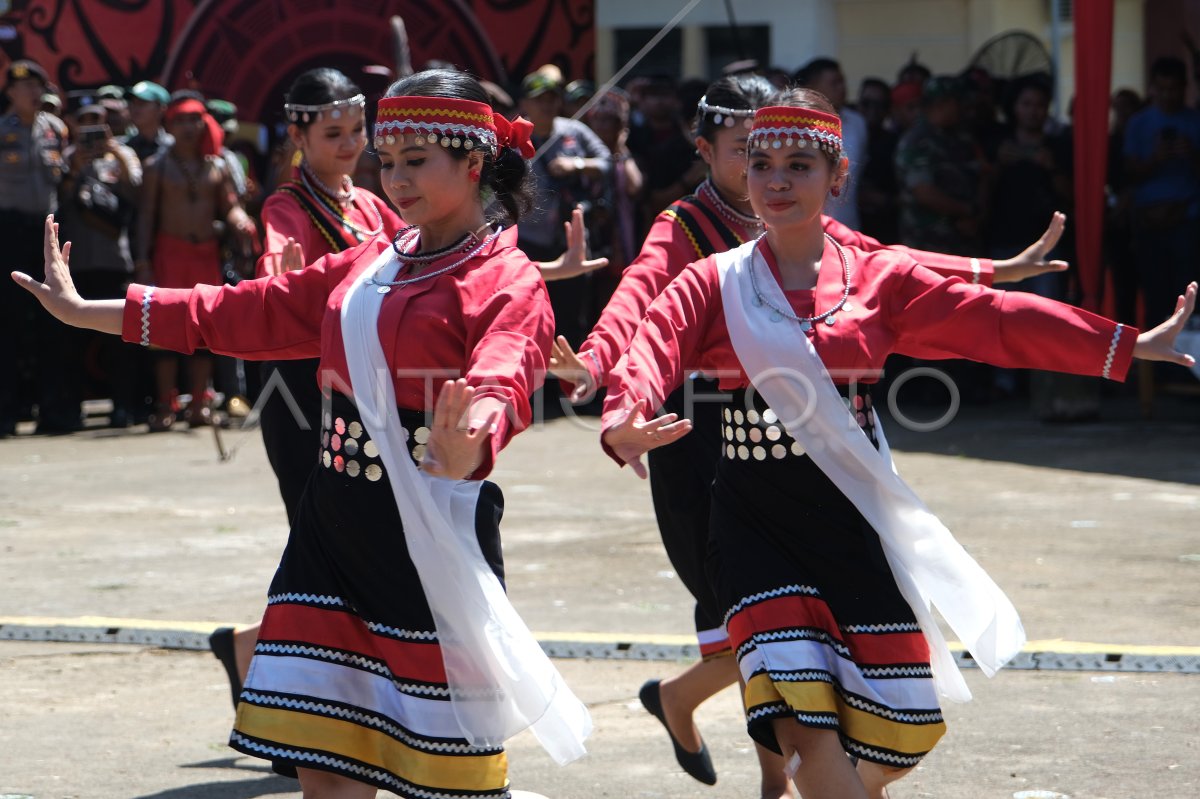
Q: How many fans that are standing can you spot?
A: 1